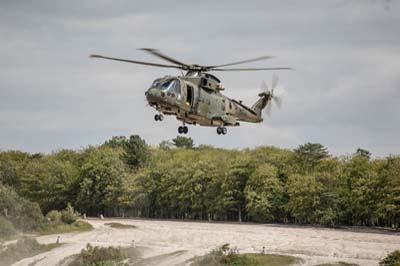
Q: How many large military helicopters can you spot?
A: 1